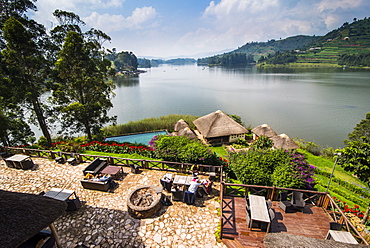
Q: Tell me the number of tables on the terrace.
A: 6